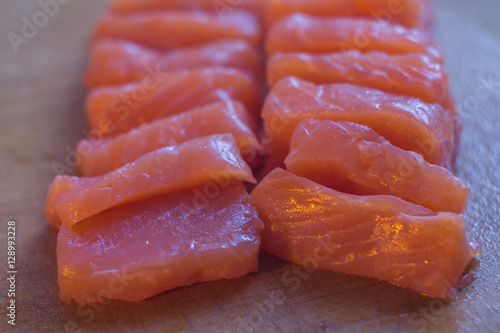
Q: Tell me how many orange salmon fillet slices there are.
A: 13